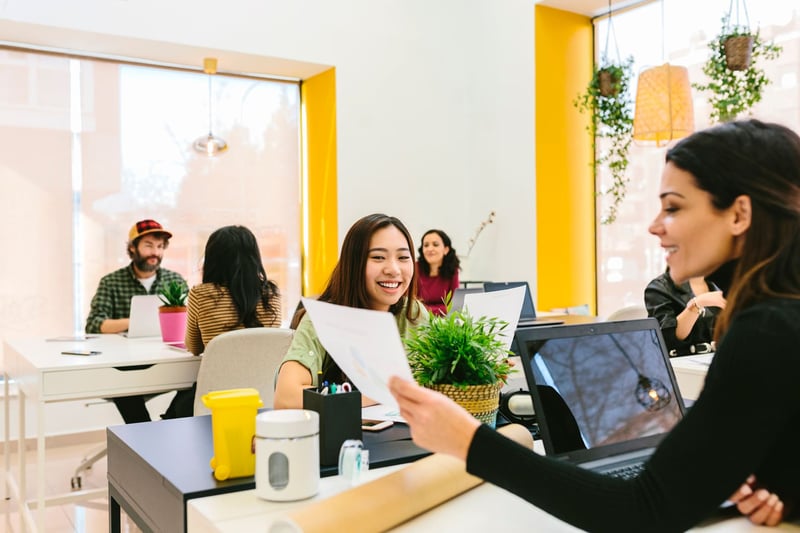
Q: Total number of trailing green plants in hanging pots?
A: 2